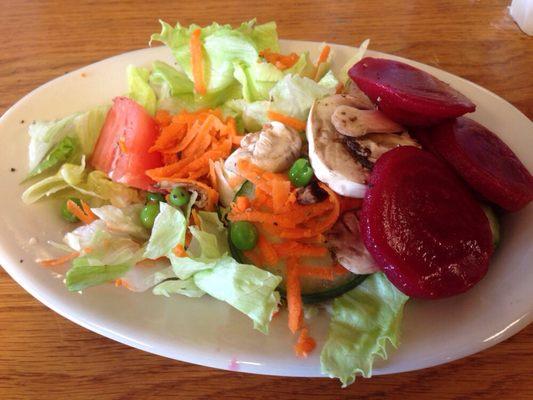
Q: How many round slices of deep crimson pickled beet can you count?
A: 3